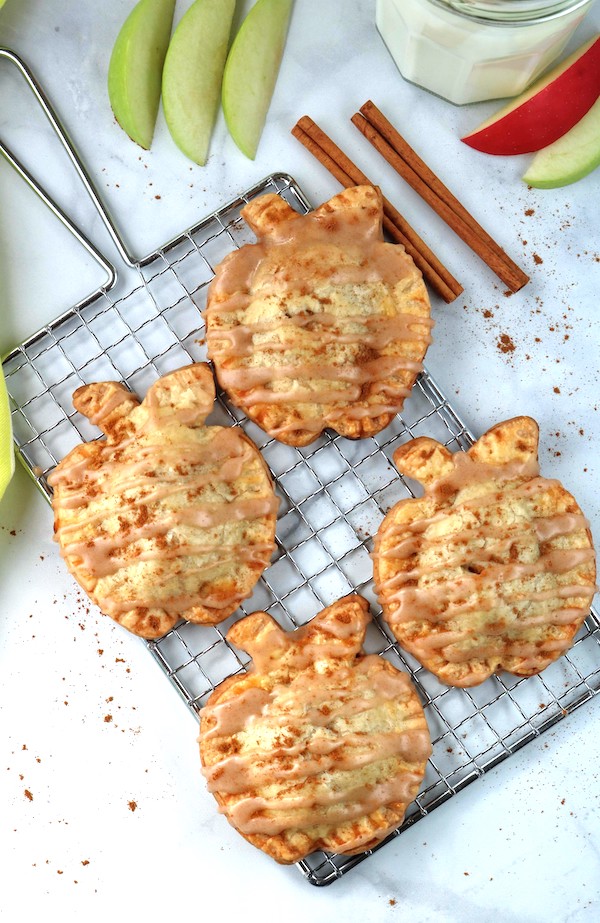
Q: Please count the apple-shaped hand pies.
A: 4